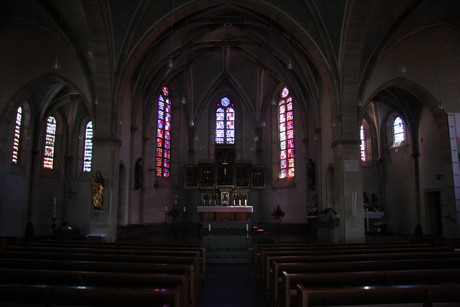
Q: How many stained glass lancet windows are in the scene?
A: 8